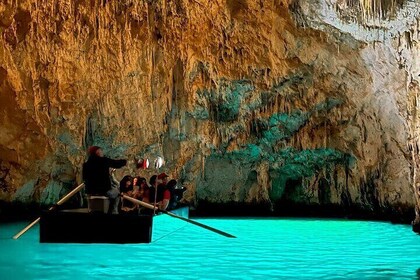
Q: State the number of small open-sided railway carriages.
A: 0